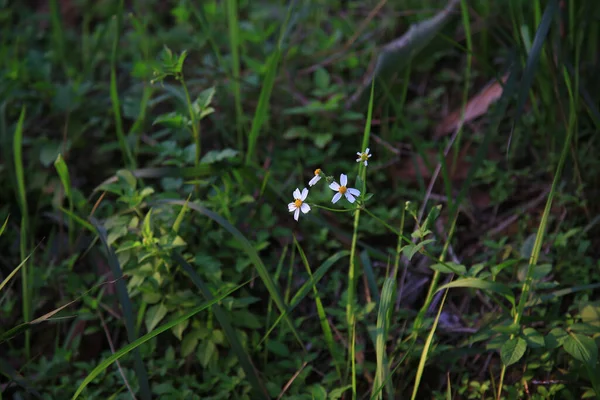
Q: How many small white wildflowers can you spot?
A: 4